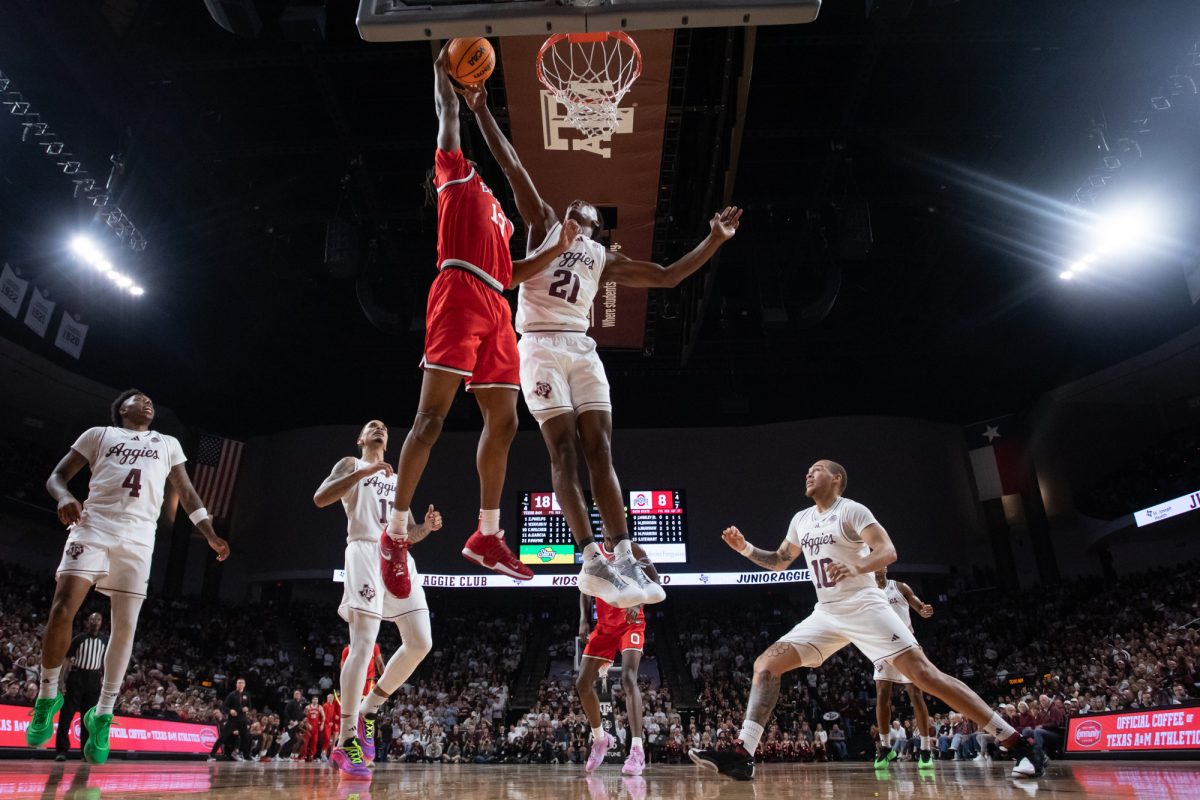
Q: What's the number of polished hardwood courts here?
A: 1